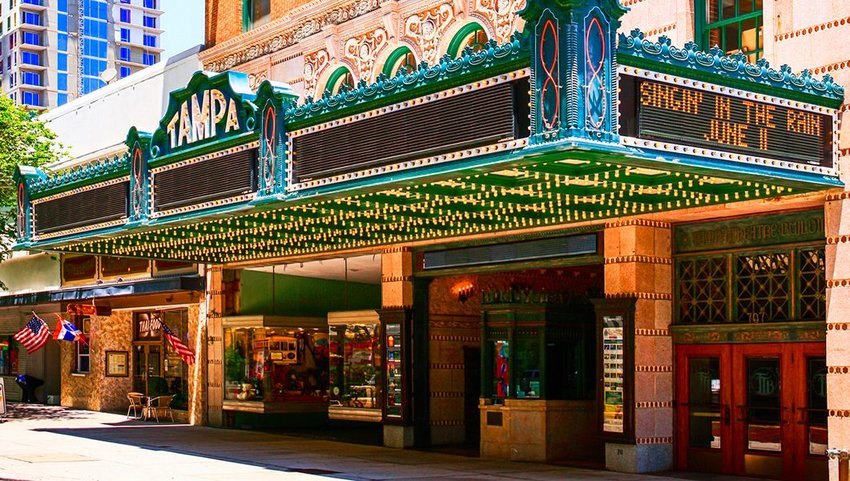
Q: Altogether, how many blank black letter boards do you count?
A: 3